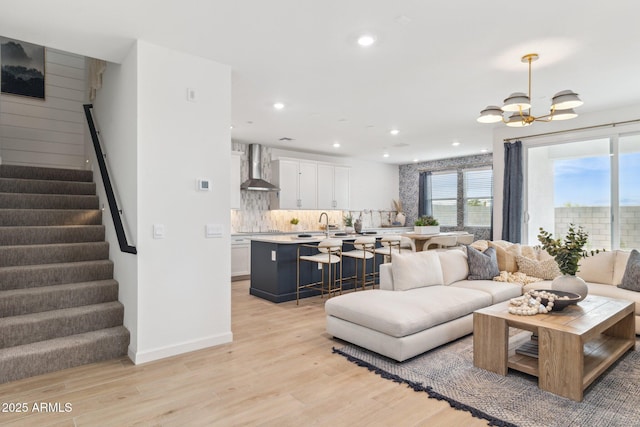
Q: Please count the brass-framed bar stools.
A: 3